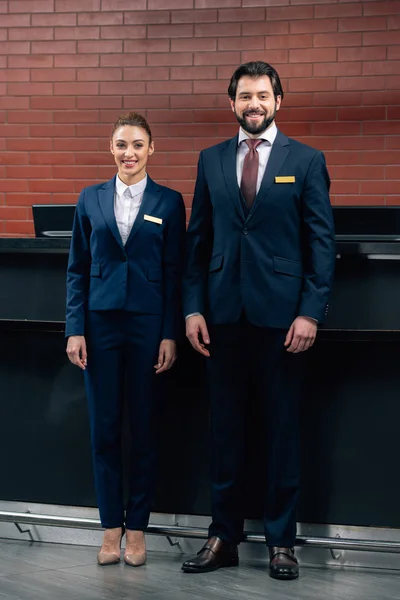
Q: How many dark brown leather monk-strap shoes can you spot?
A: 2